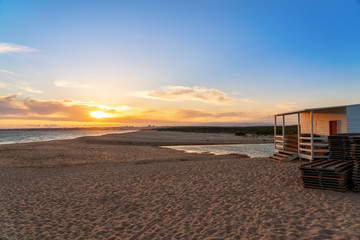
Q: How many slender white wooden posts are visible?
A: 4